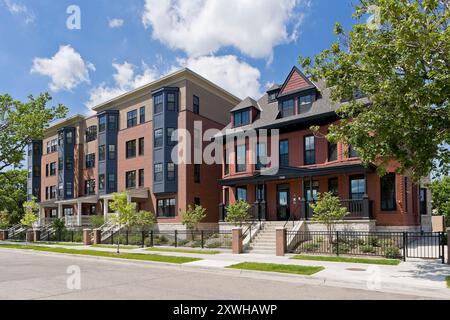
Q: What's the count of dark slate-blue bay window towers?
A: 4